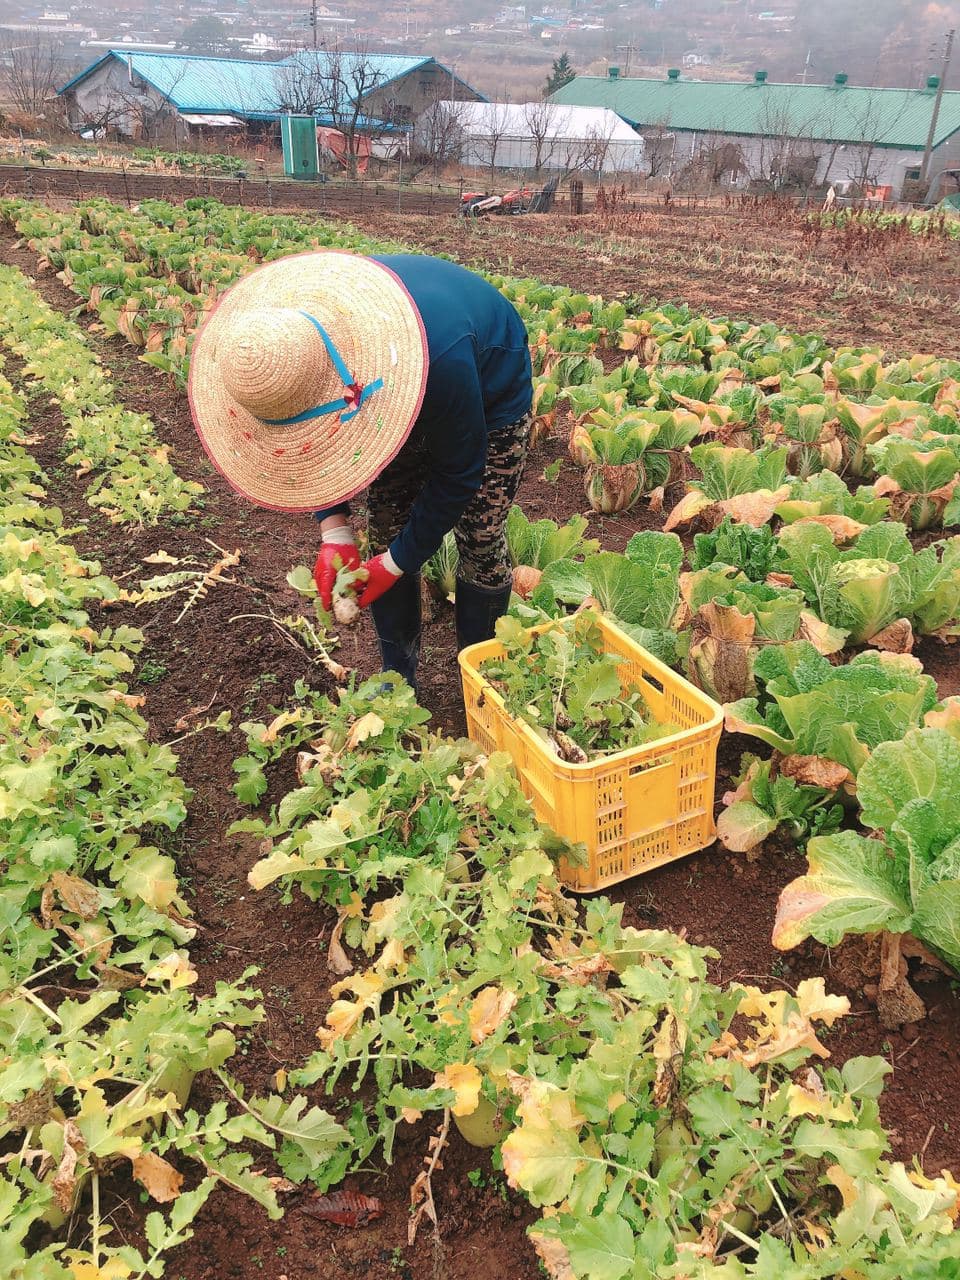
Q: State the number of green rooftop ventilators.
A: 5